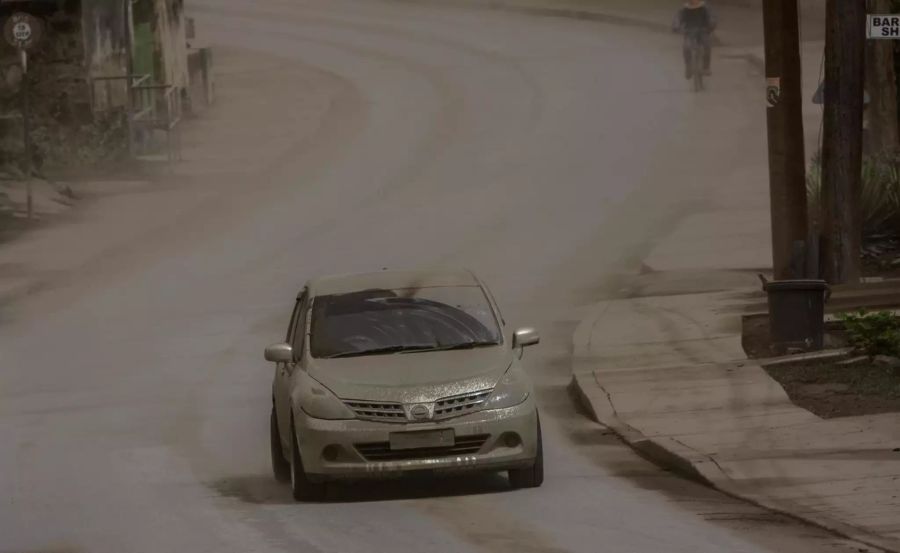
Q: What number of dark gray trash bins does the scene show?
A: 1